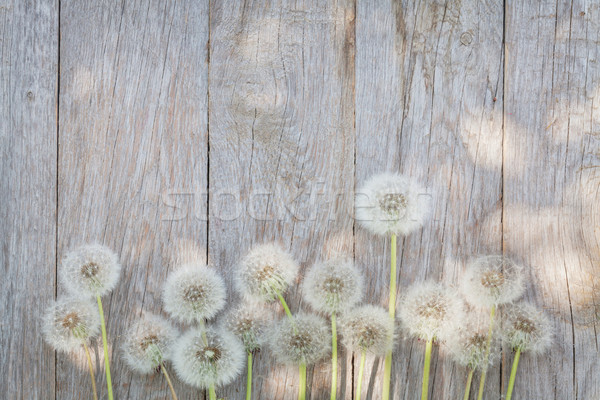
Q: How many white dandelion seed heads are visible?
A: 15